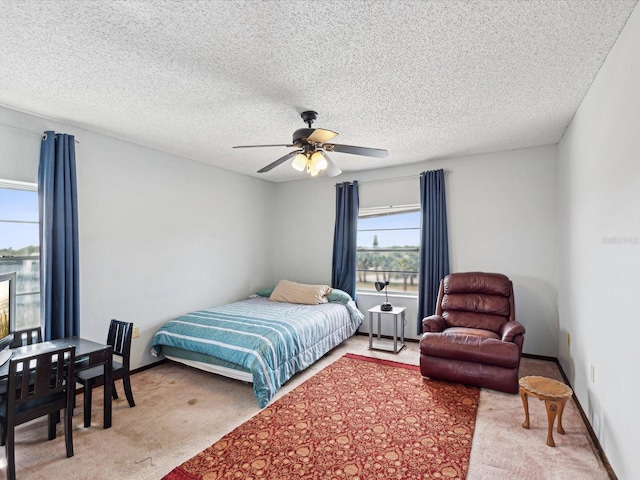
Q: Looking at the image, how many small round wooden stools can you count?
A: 1